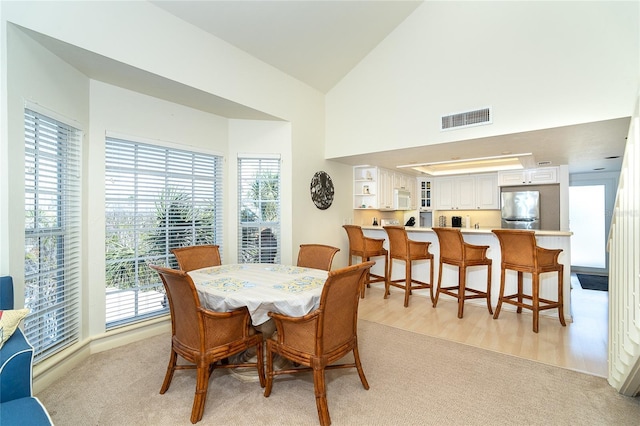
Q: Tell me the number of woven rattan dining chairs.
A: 4